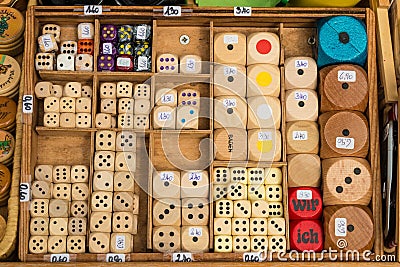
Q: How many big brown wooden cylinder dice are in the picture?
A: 4